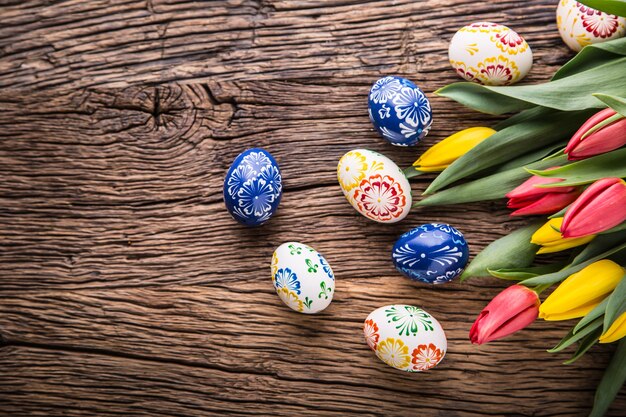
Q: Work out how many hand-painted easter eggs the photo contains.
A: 8